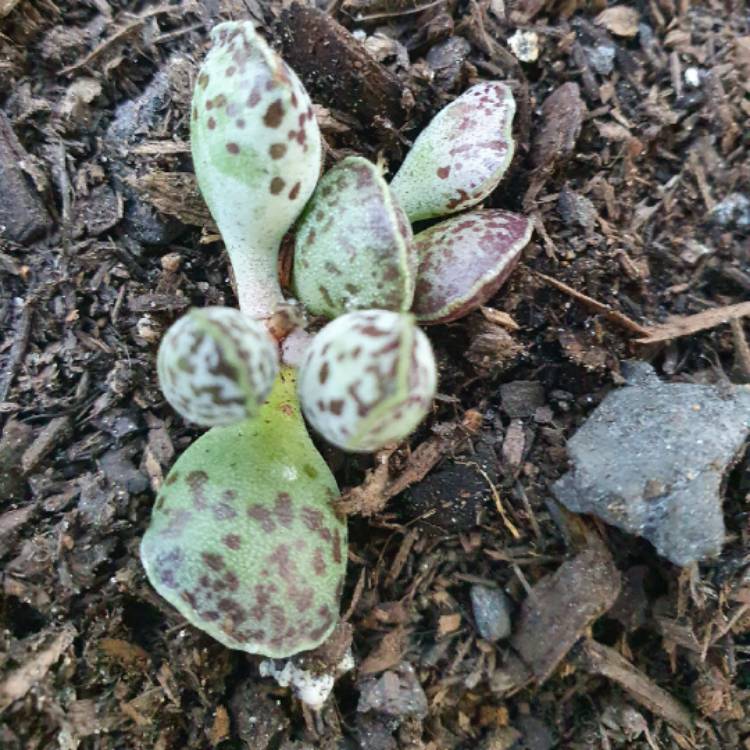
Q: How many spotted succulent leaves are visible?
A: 7